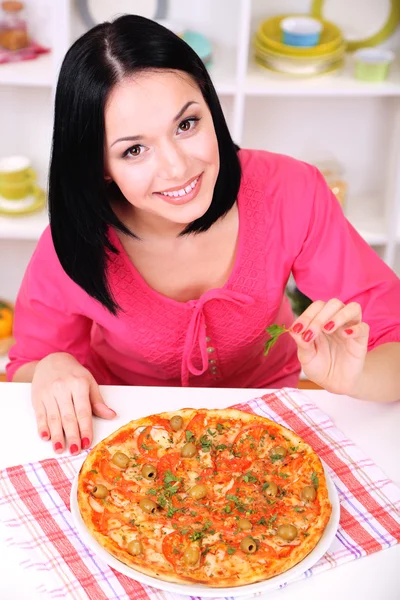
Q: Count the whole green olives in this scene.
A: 15